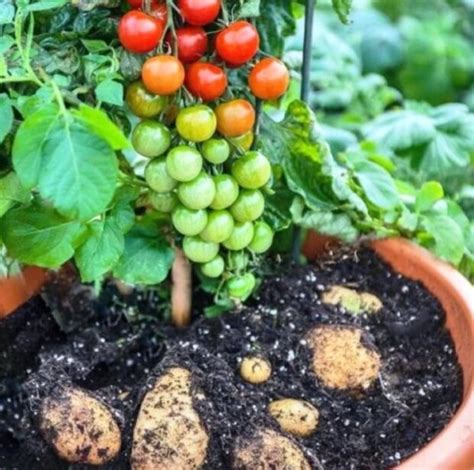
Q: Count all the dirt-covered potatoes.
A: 7